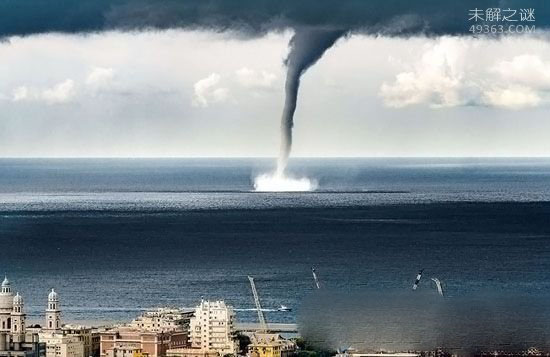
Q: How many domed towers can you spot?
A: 3